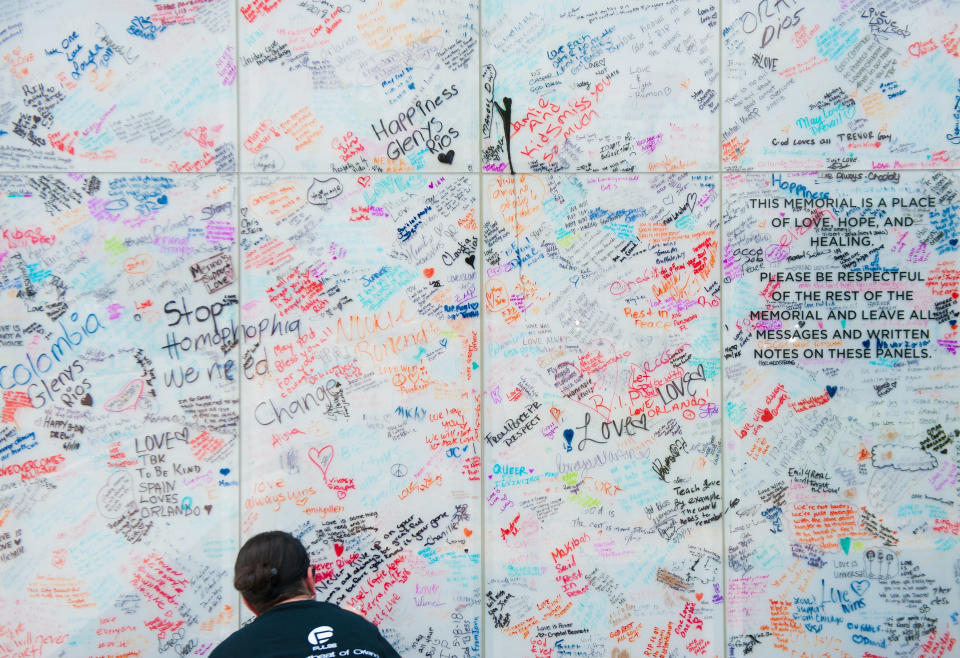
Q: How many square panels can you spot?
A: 8